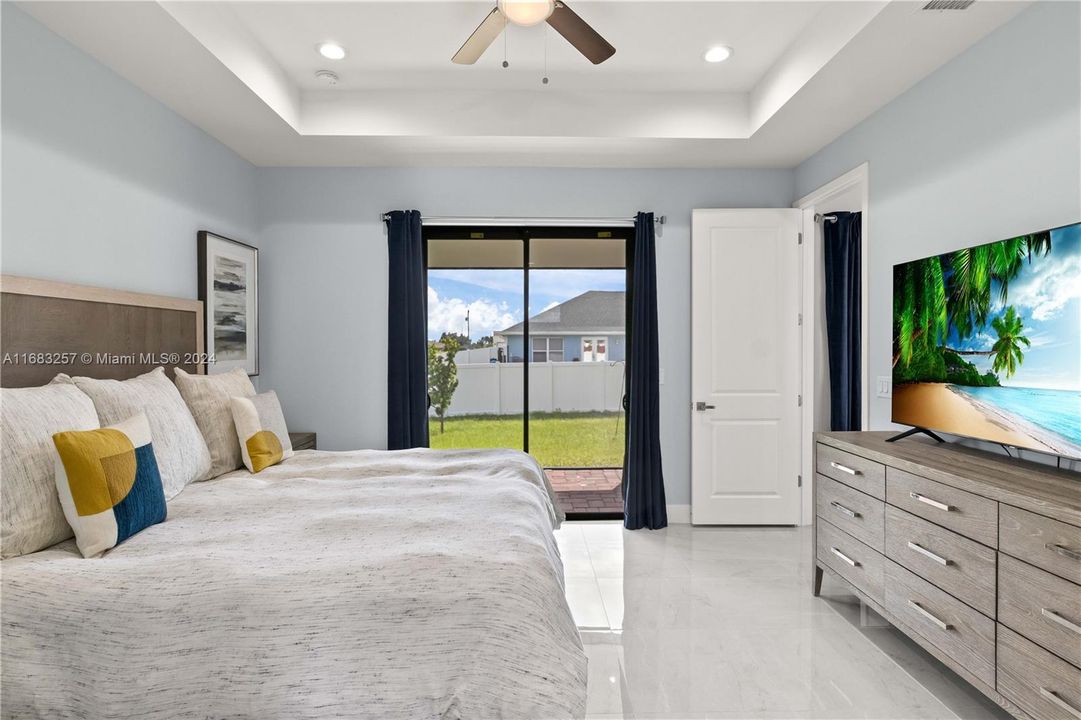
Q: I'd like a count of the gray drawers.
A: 9